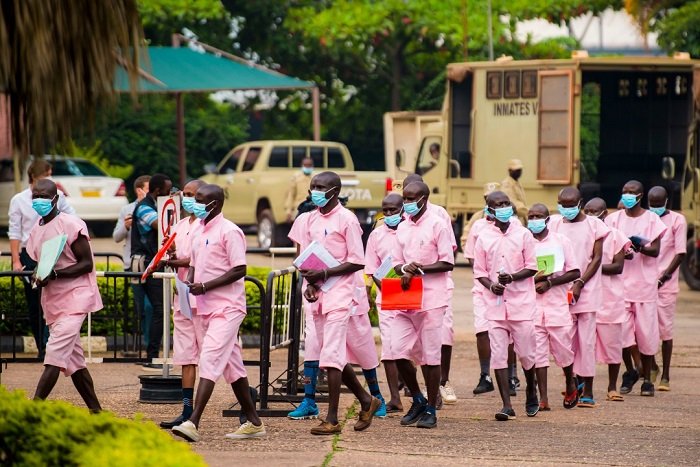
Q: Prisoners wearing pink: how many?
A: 15